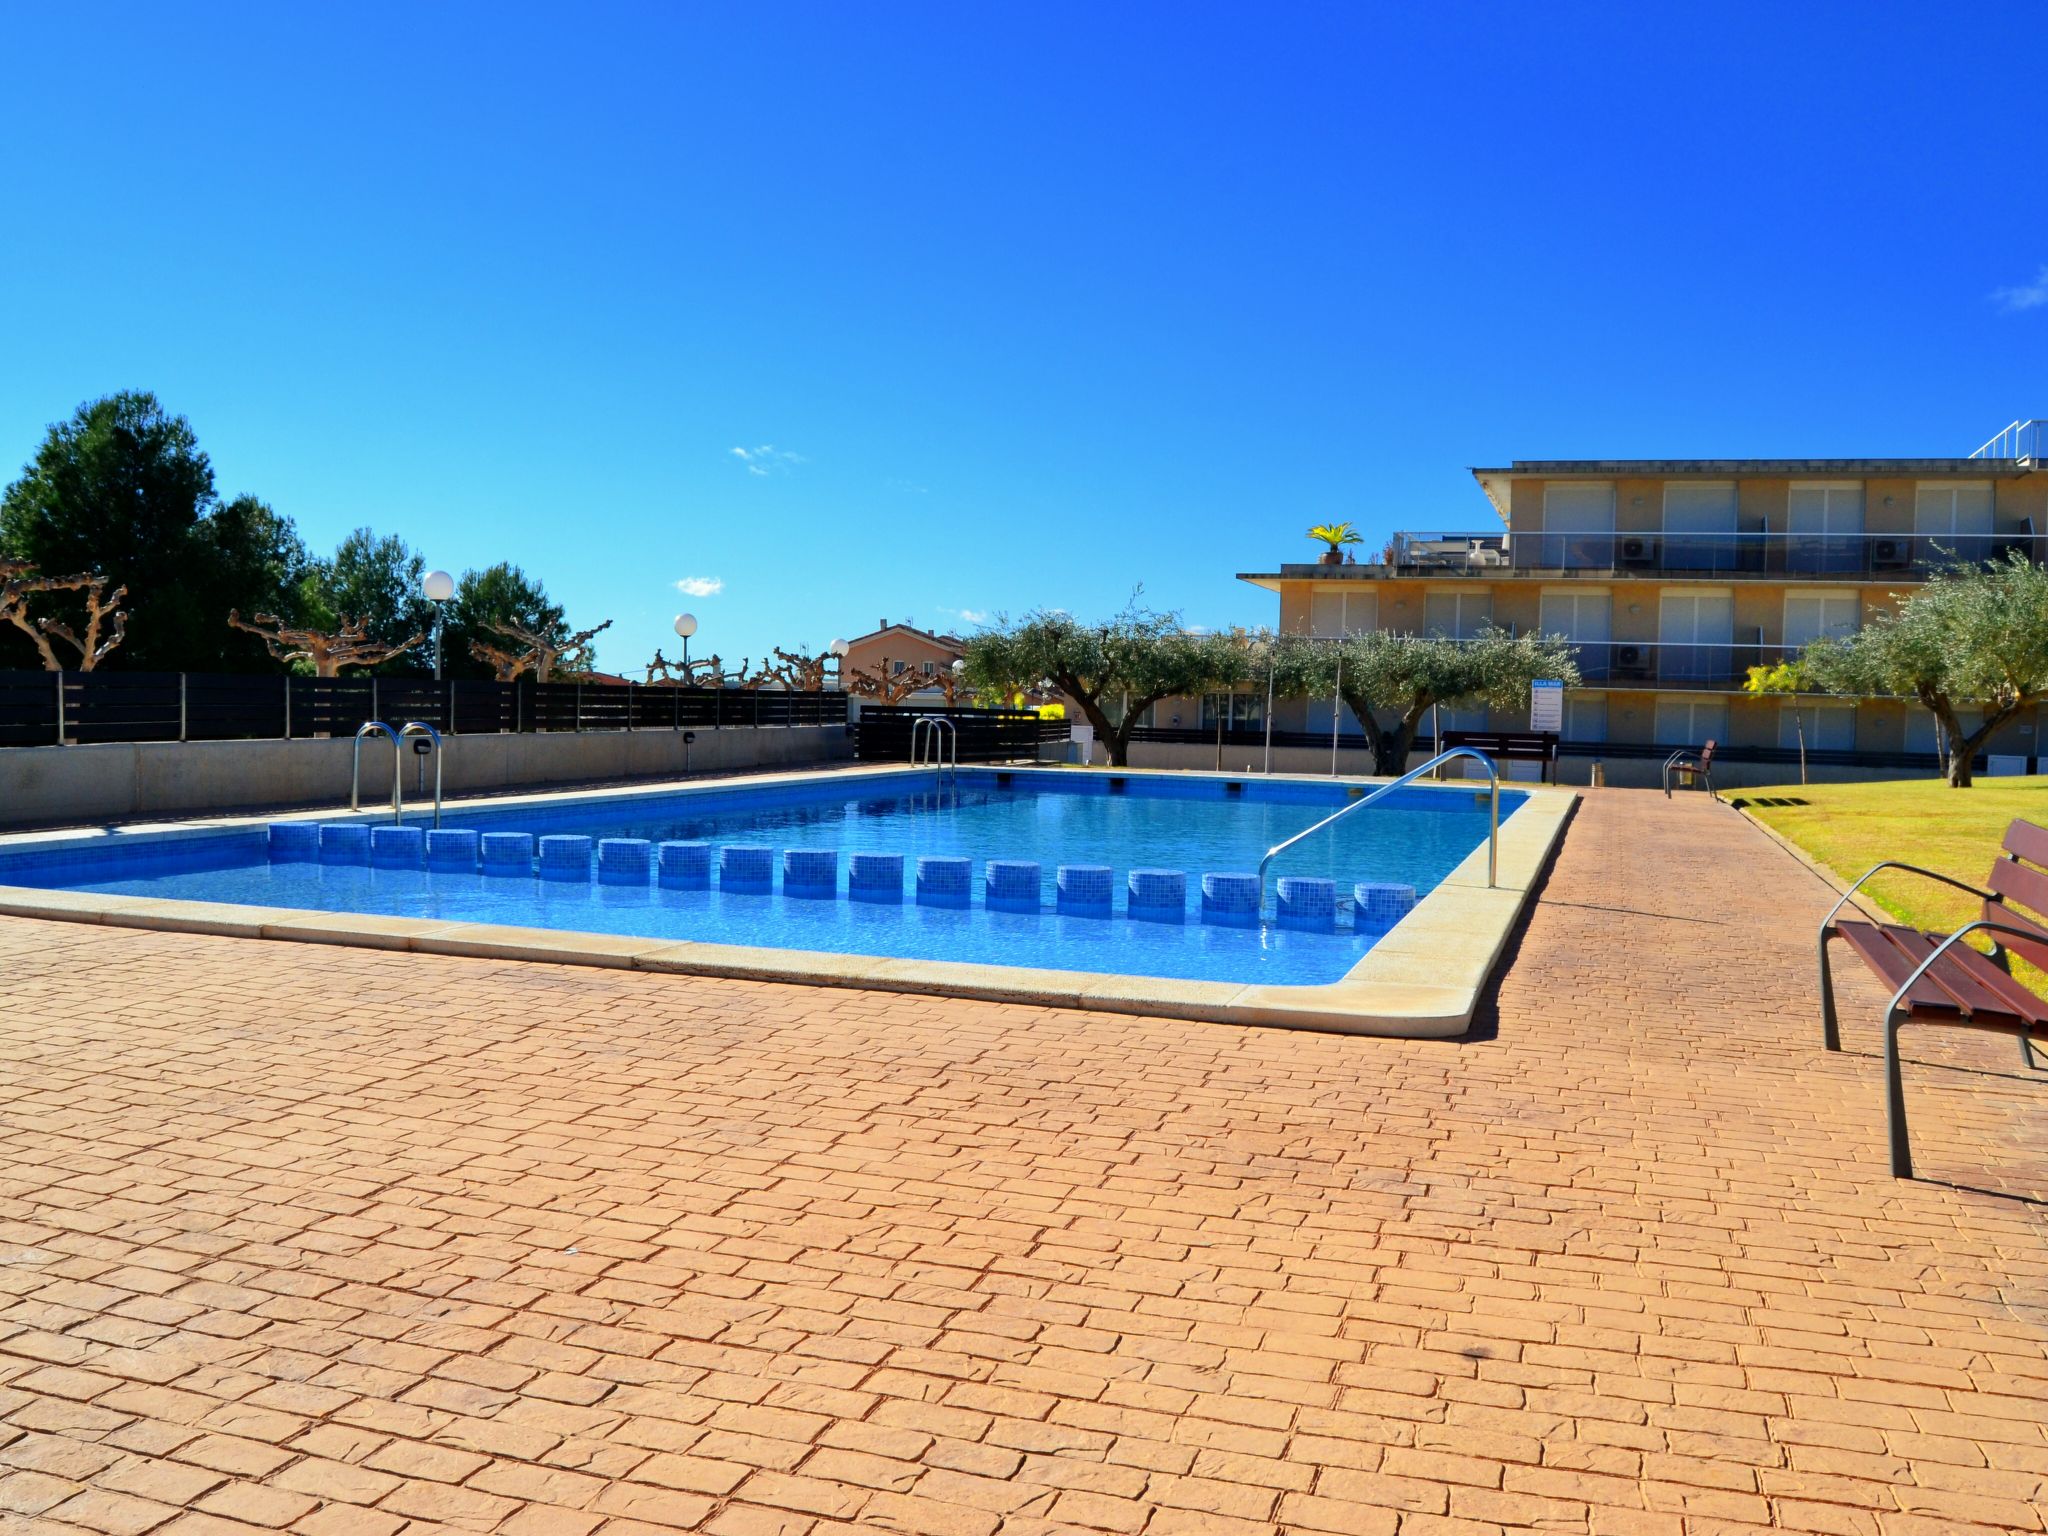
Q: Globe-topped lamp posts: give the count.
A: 4